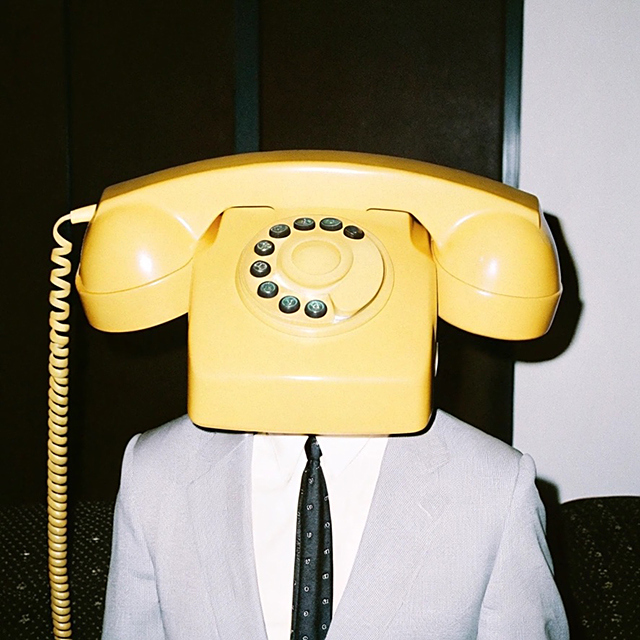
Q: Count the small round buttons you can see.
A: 9